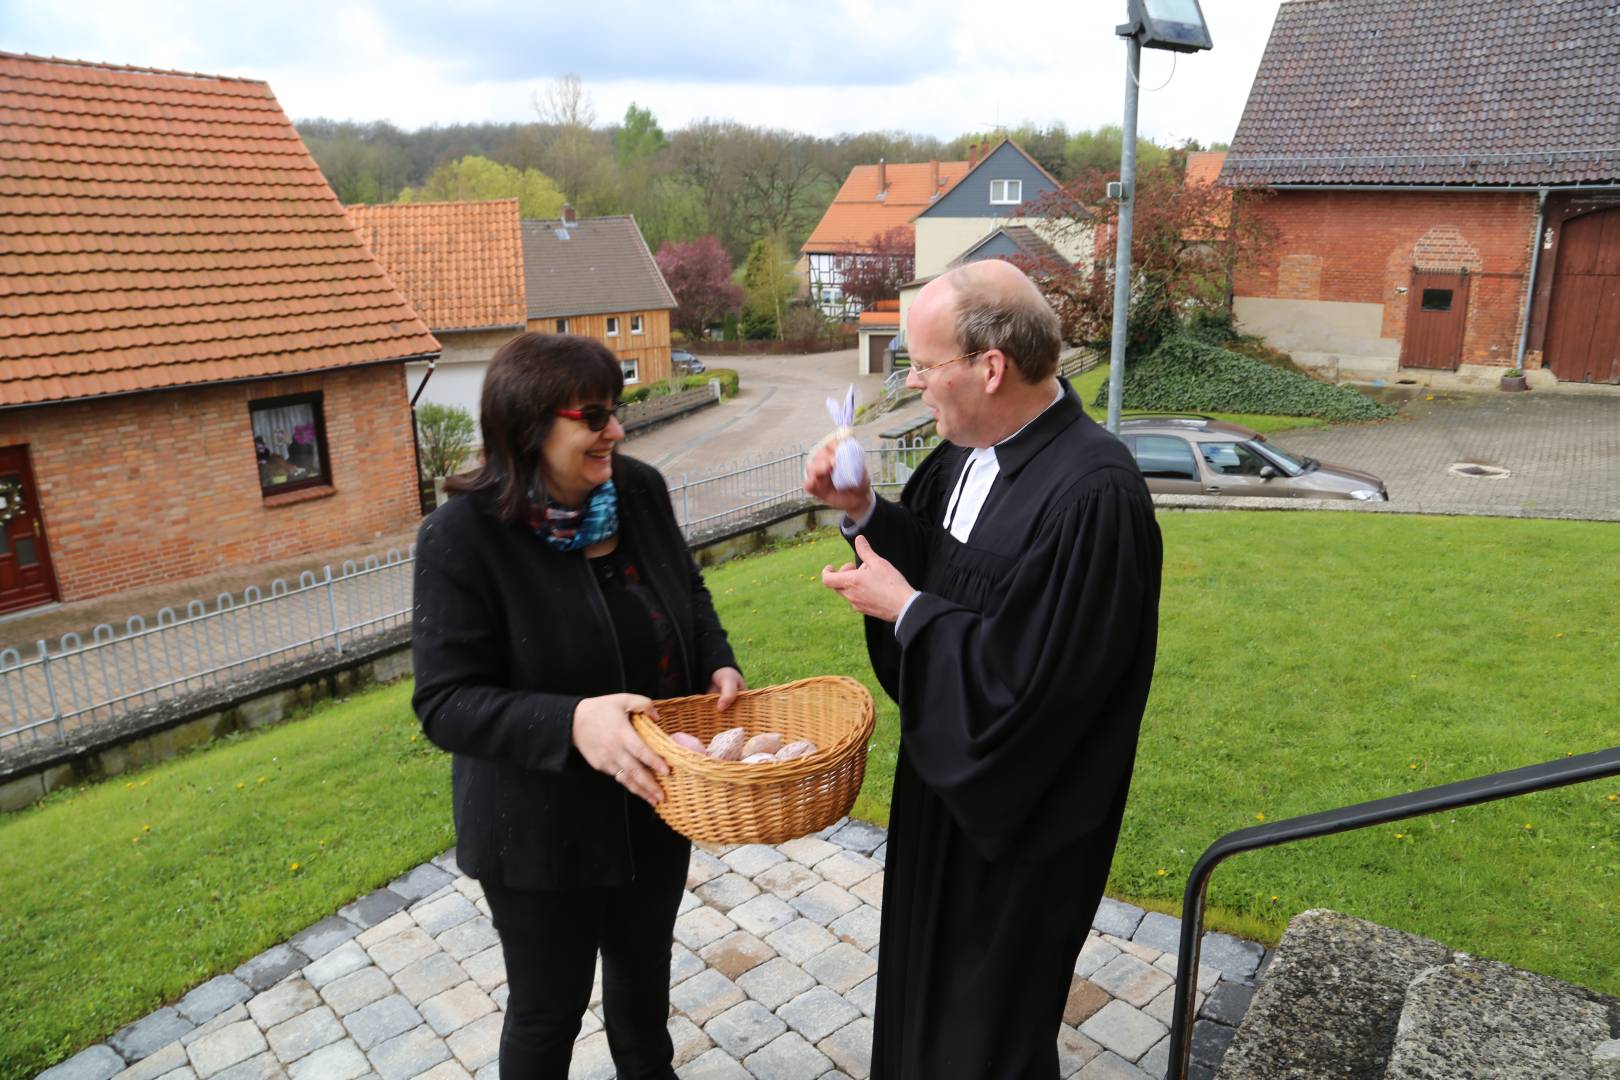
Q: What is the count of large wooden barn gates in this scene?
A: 1